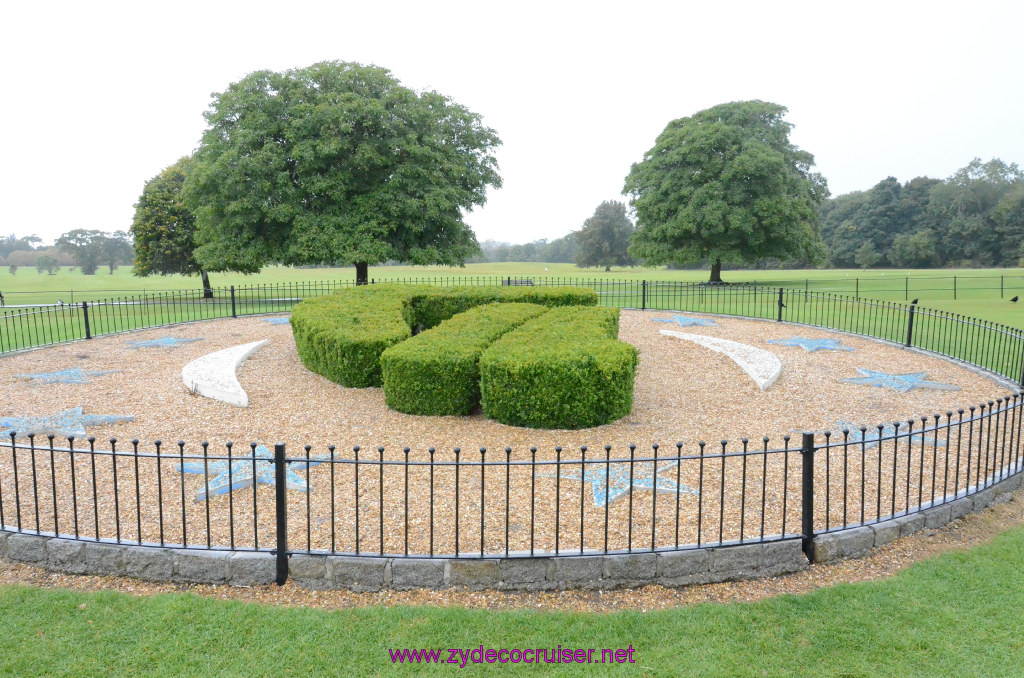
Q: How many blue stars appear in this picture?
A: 10